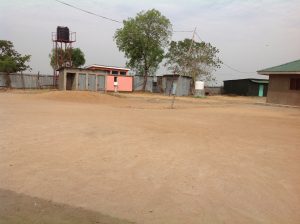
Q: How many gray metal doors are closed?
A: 3